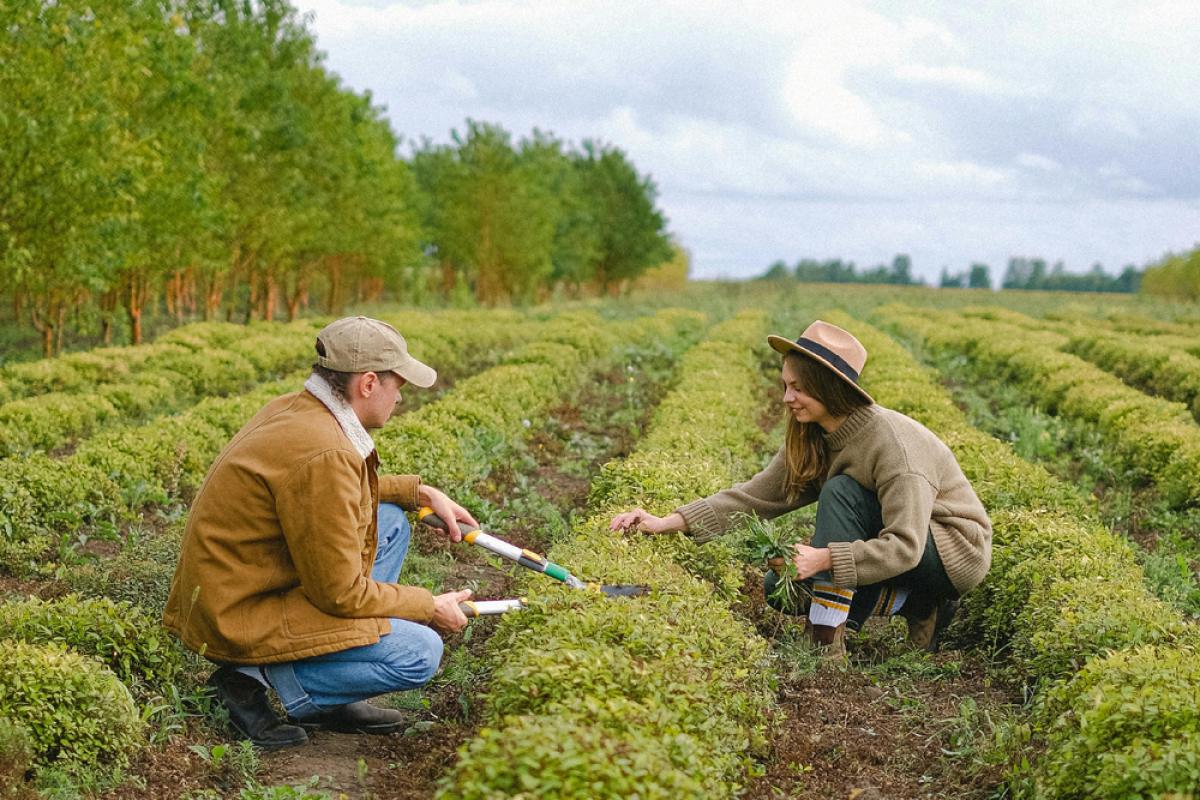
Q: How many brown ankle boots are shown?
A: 2